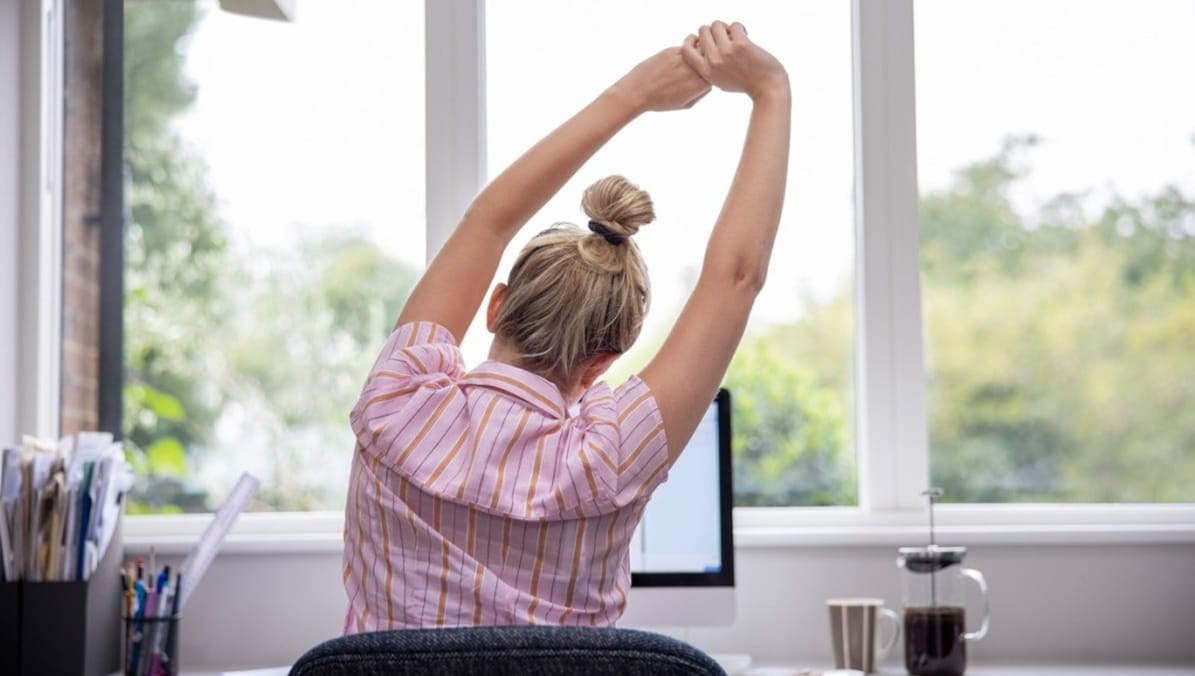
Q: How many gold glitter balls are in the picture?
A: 0